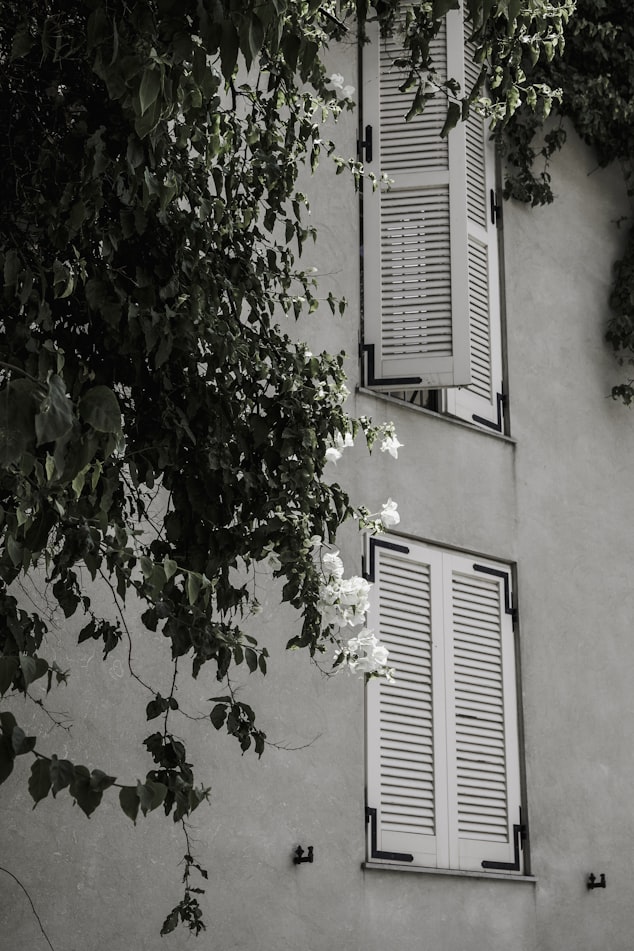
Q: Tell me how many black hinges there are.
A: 8